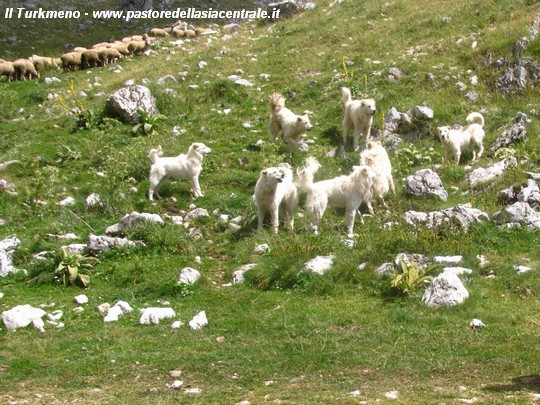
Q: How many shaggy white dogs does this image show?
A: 7